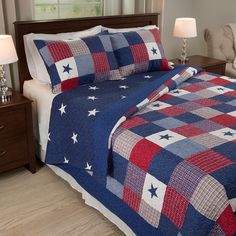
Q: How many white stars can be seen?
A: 12